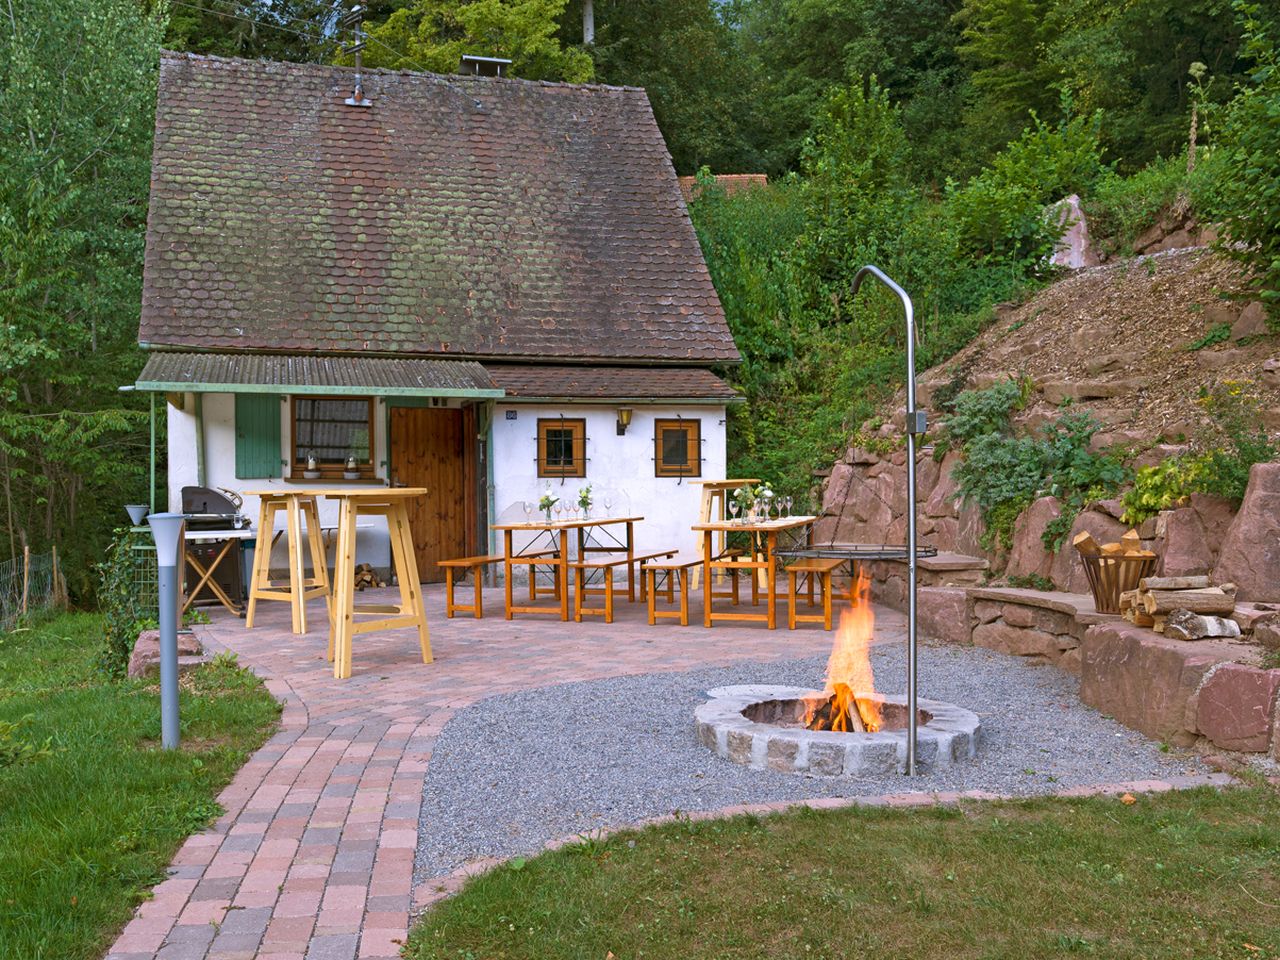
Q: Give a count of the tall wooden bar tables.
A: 3